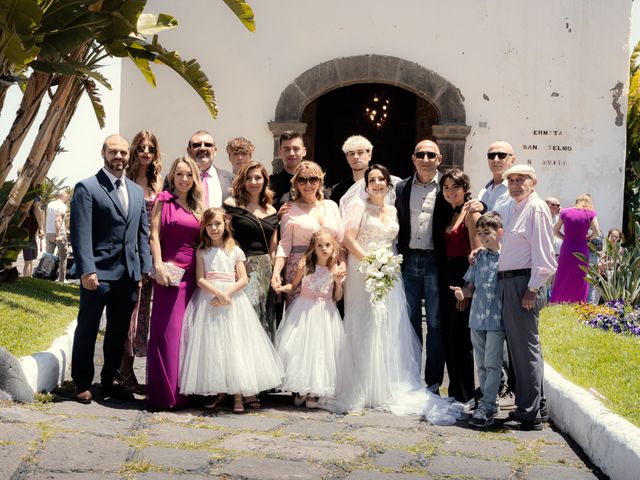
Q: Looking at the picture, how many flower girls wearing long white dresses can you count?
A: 2